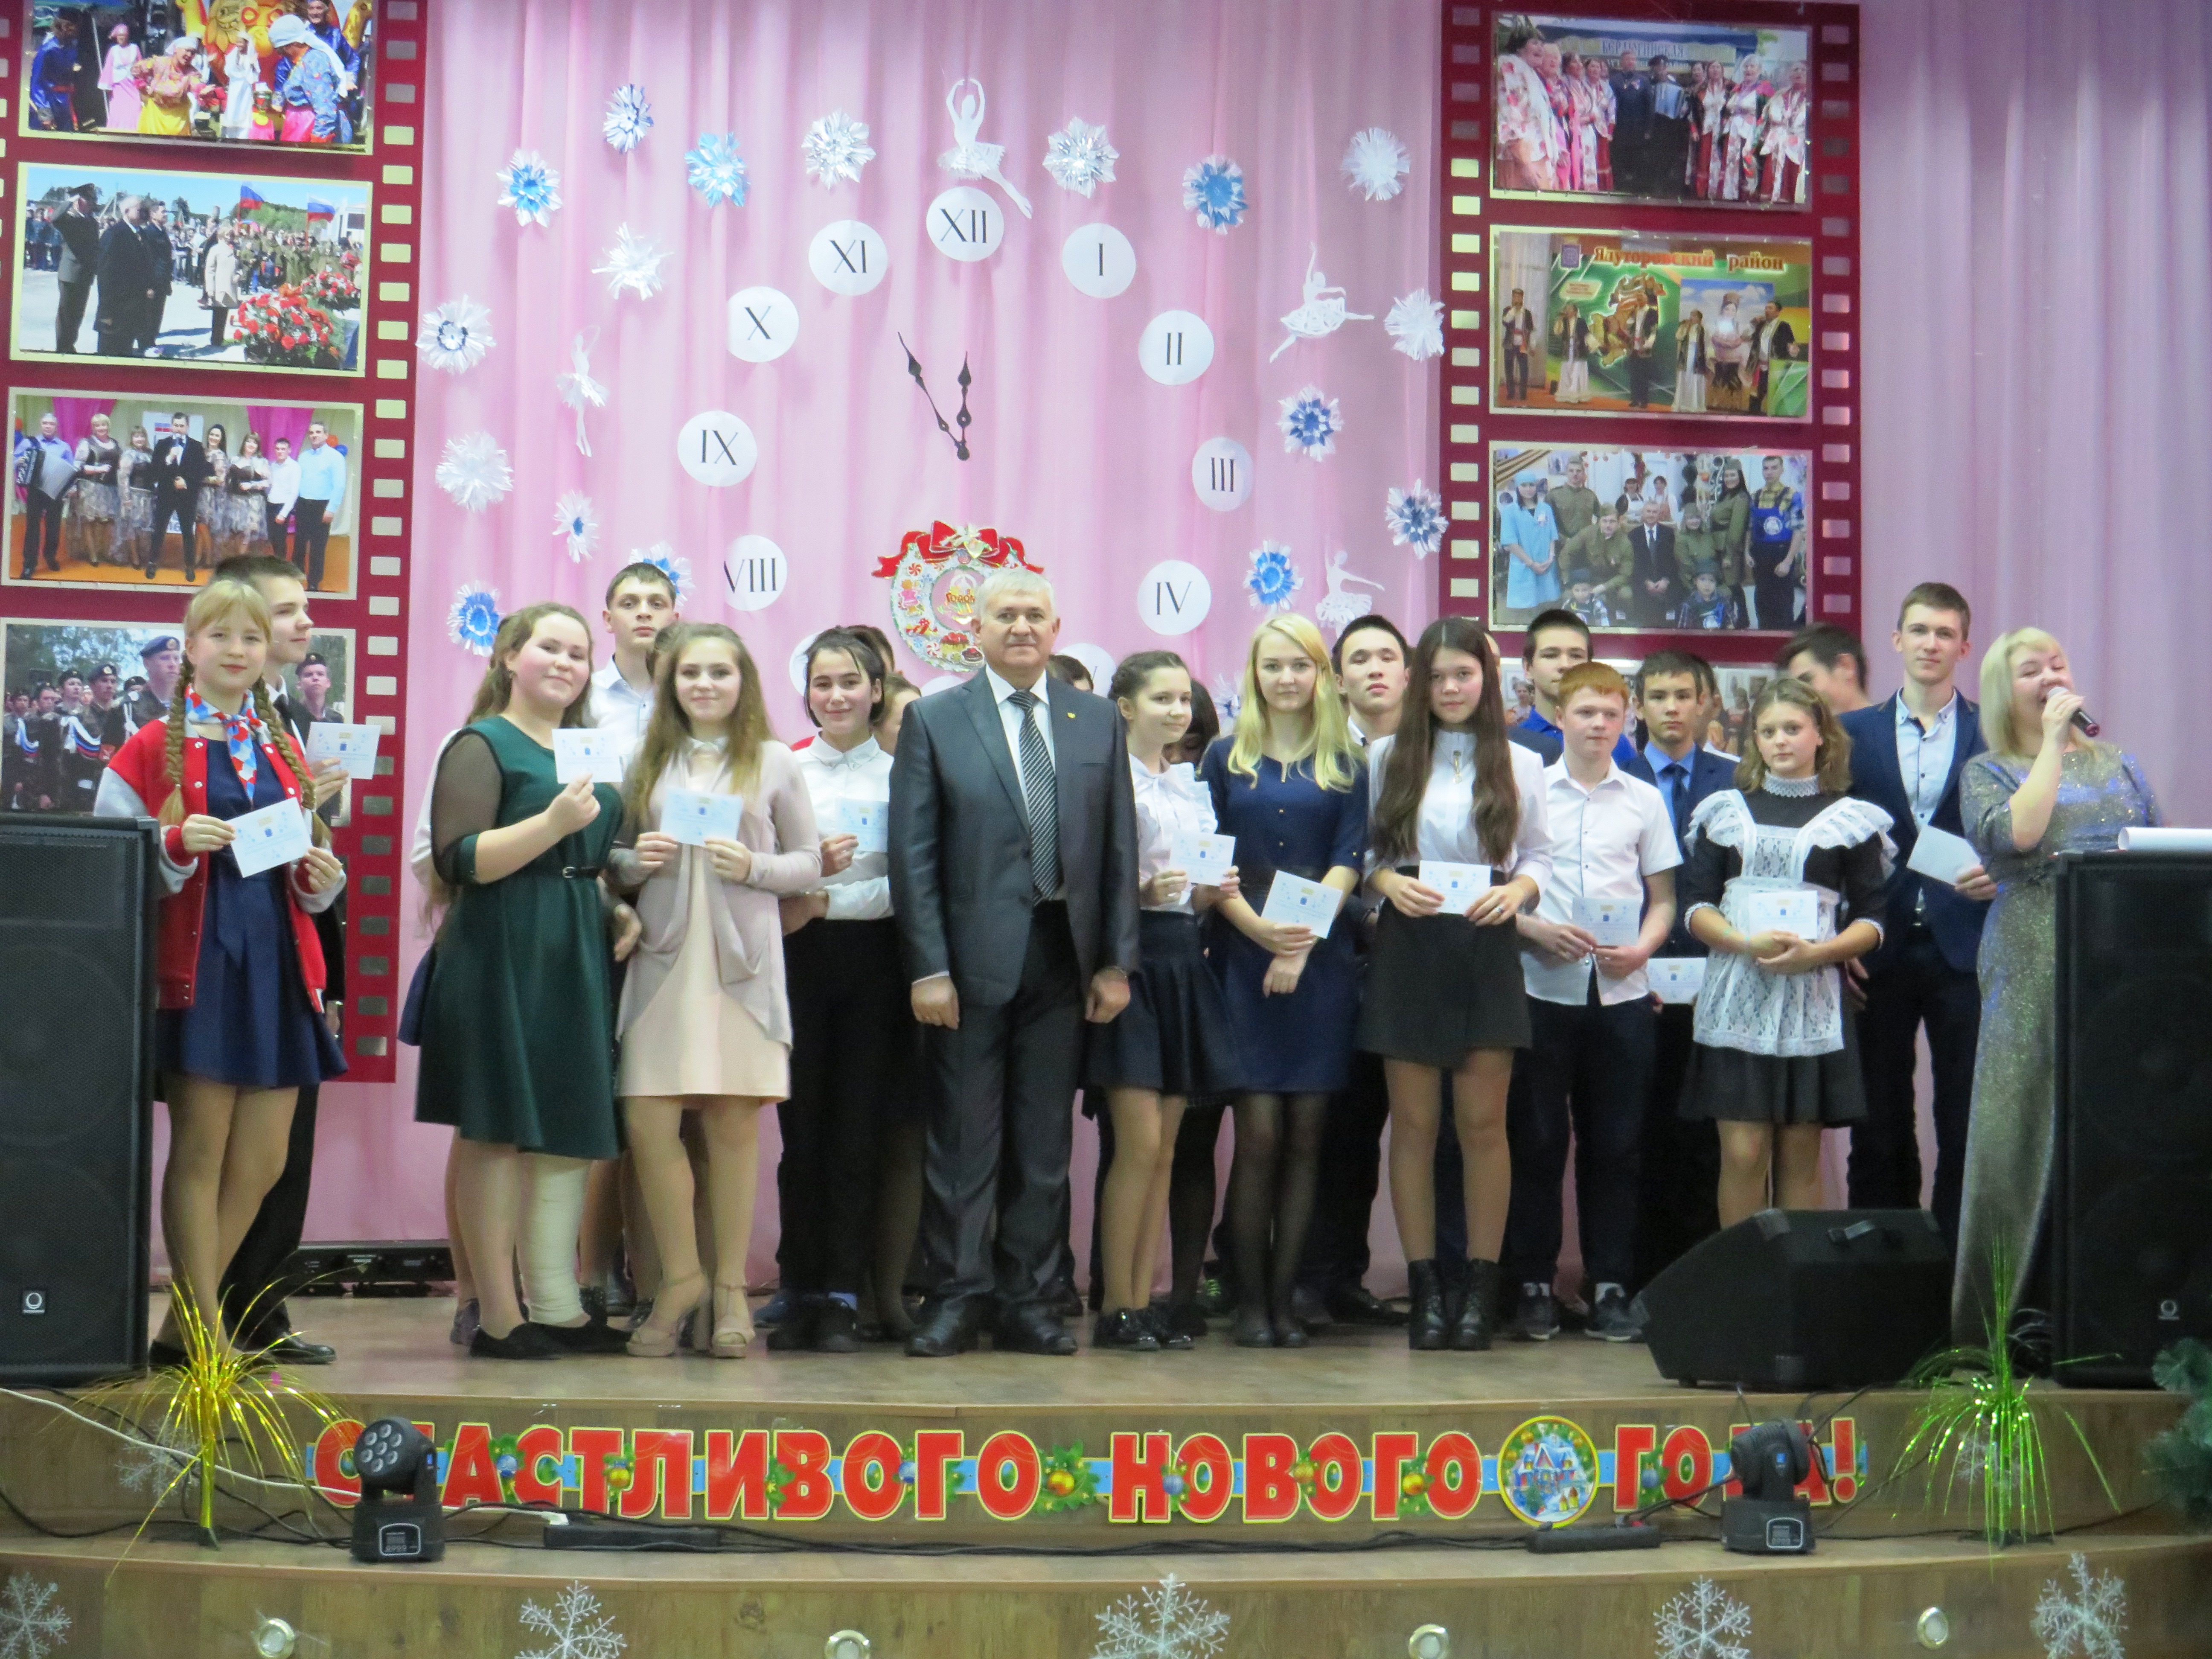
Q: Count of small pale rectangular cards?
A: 12